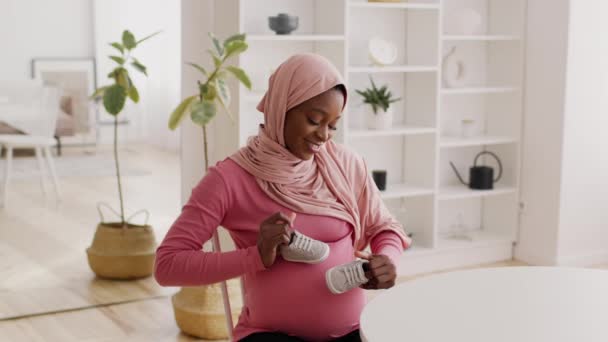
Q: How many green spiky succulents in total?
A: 1